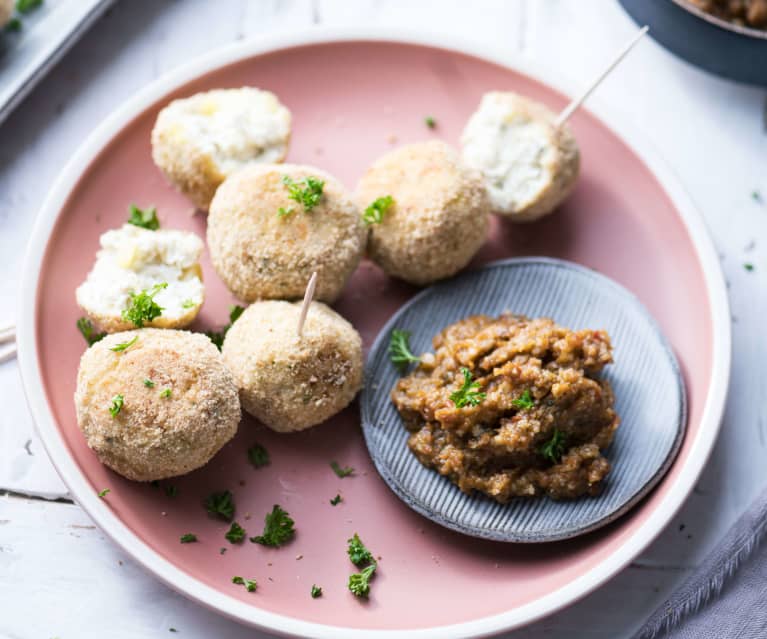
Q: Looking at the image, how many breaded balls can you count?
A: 7